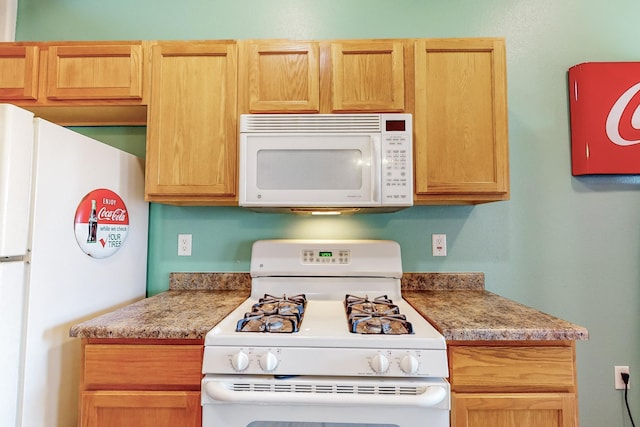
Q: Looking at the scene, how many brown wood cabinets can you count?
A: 8